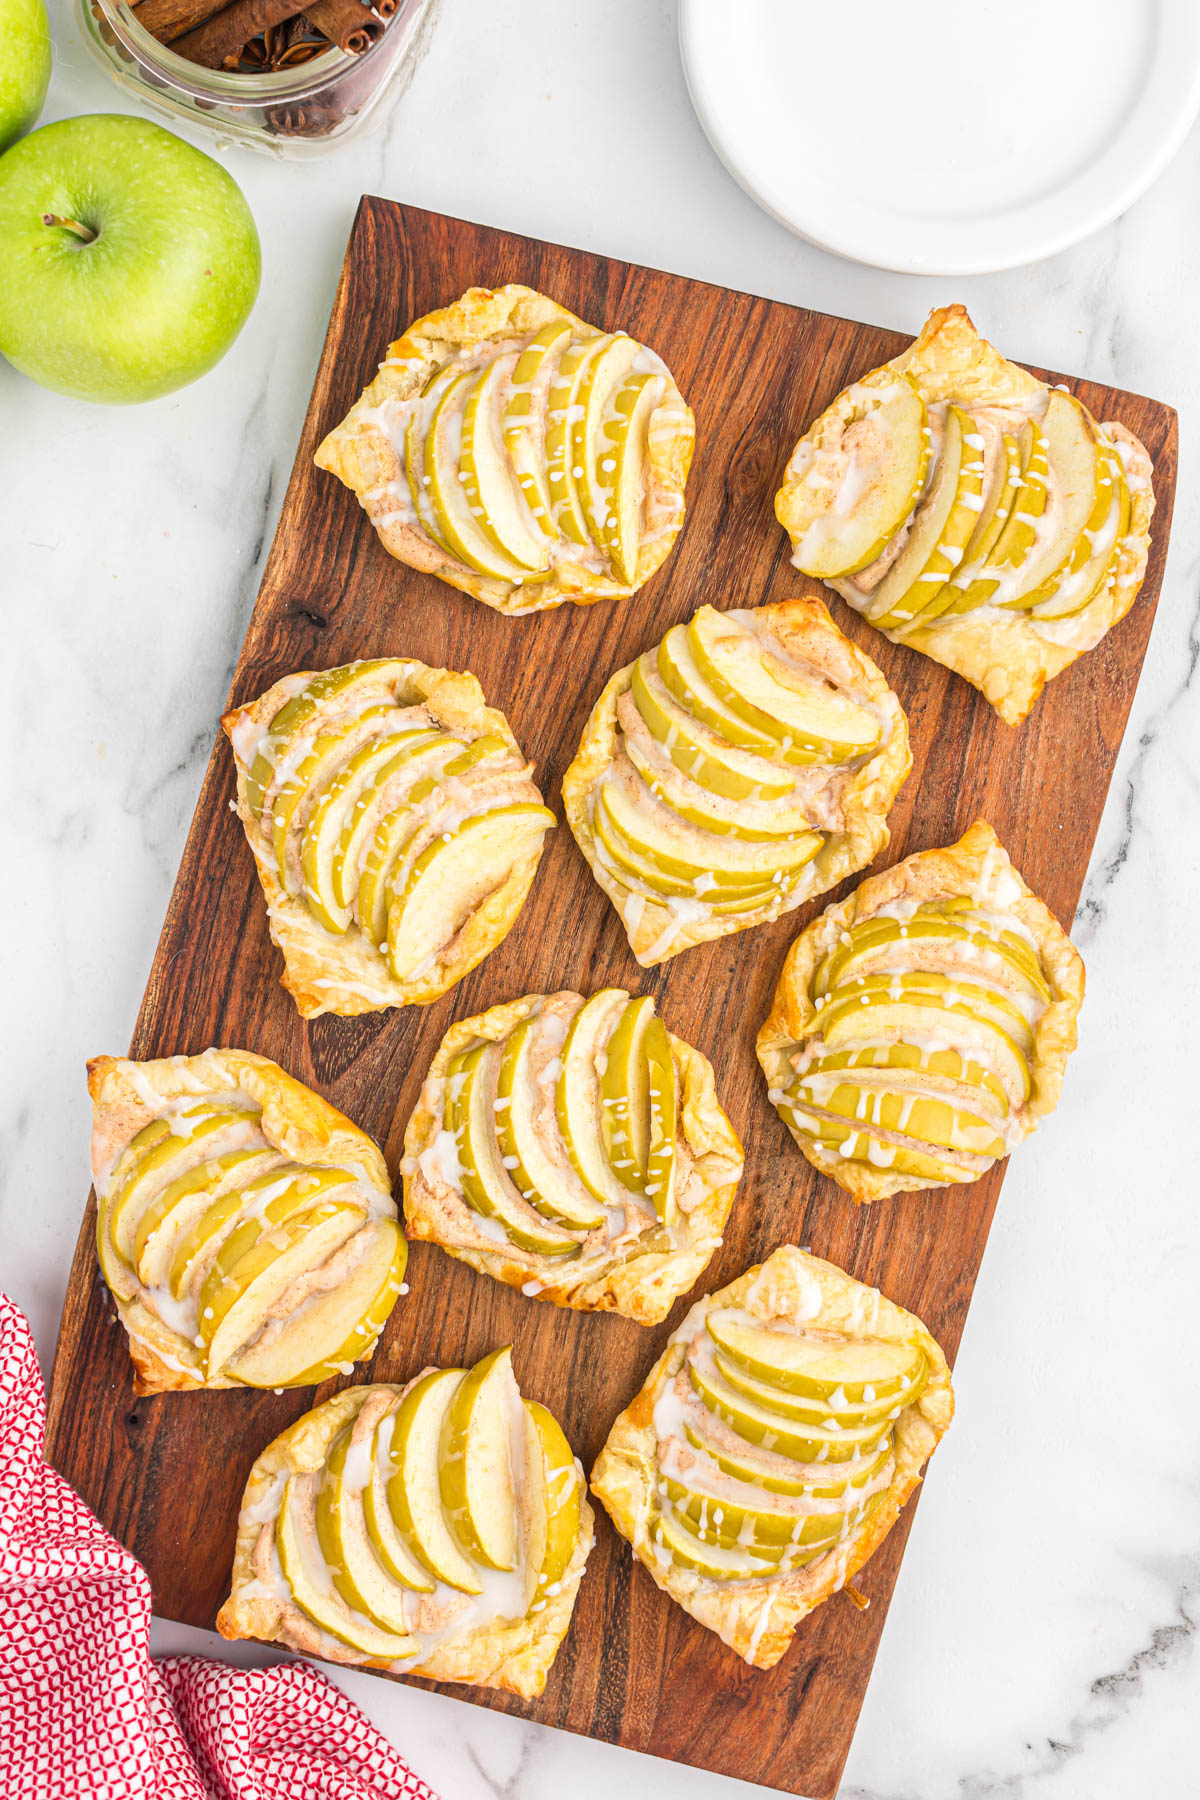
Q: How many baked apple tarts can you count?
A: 9